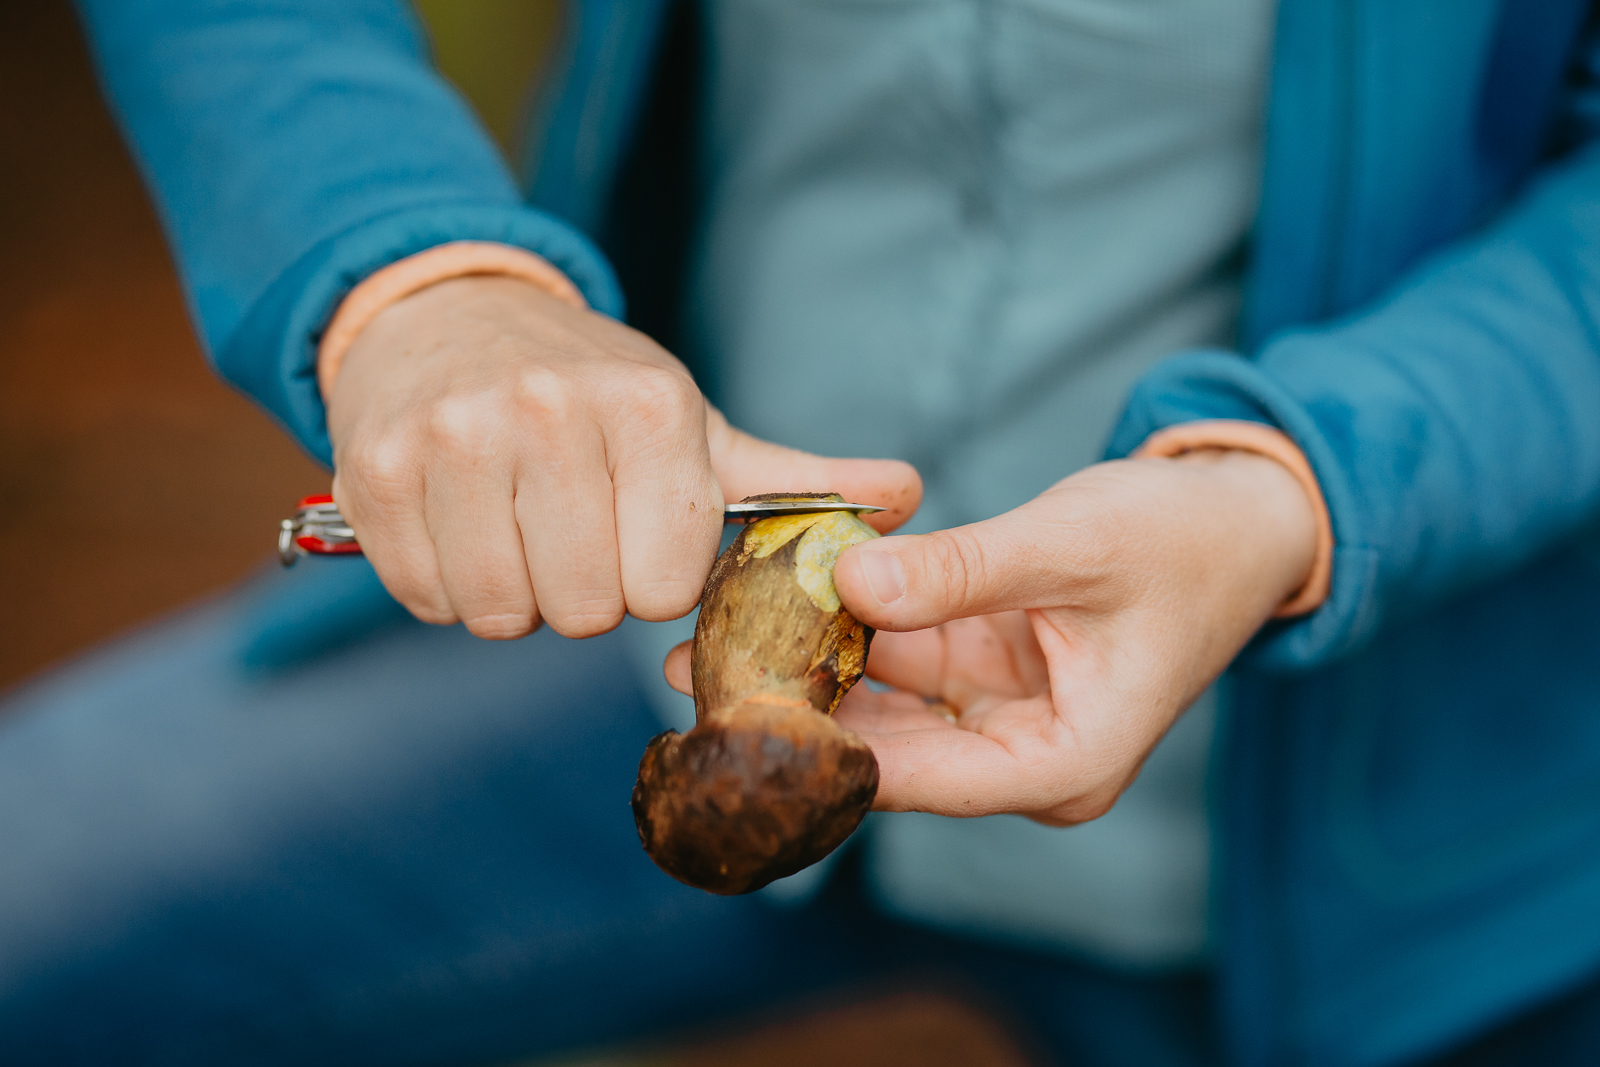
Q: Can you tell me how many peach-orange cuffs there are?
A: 2